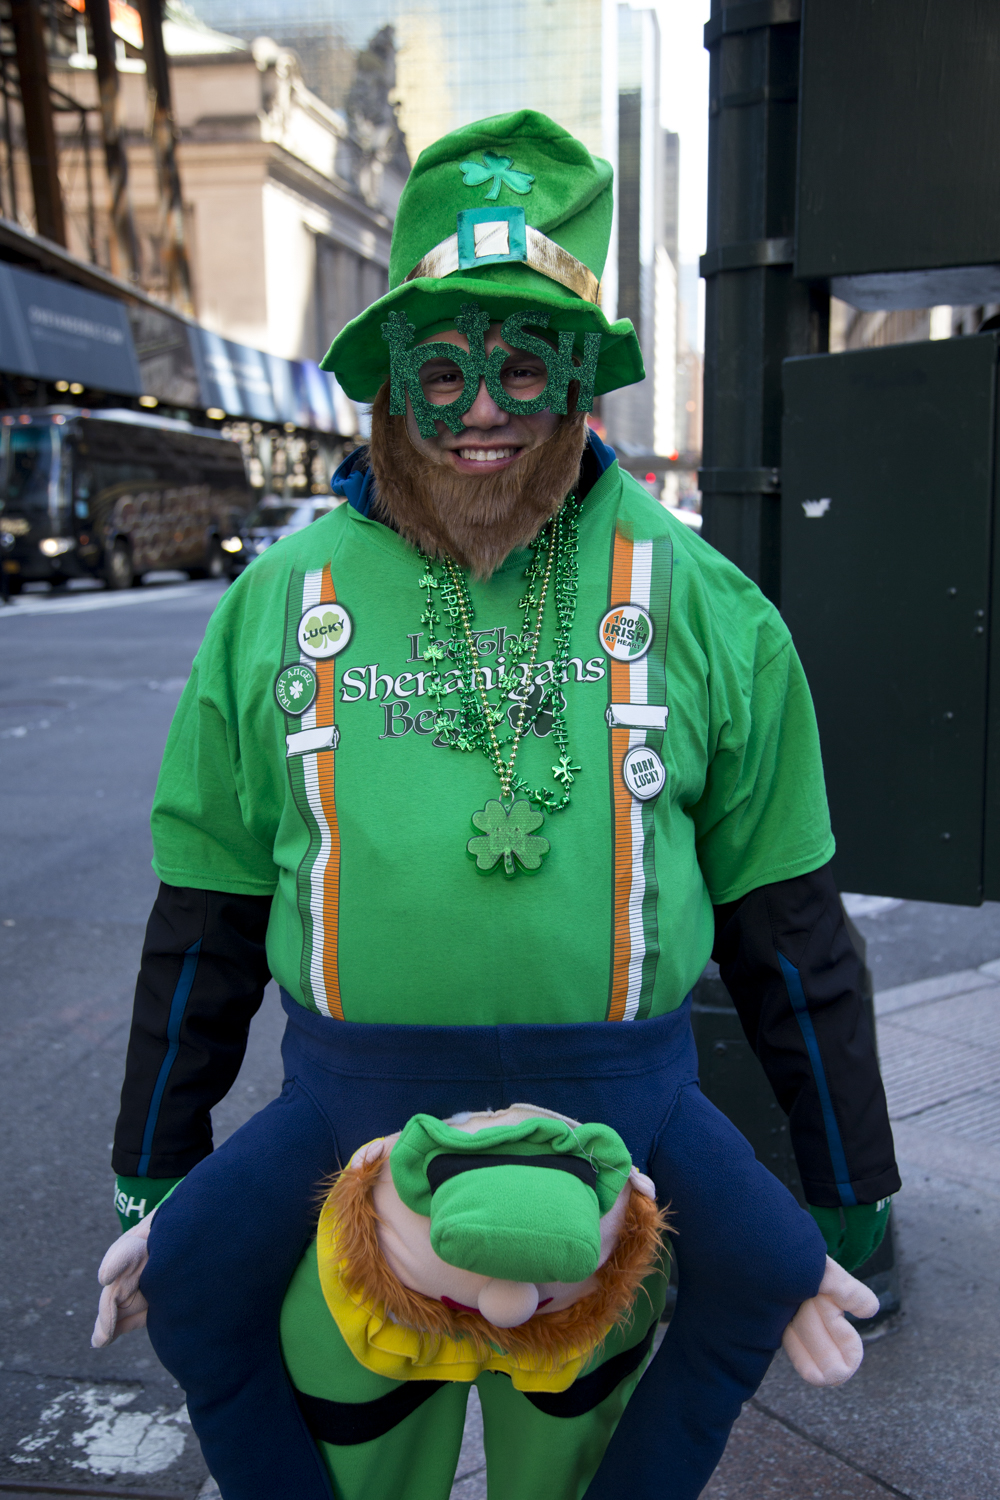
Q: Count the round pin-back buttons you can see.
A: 4